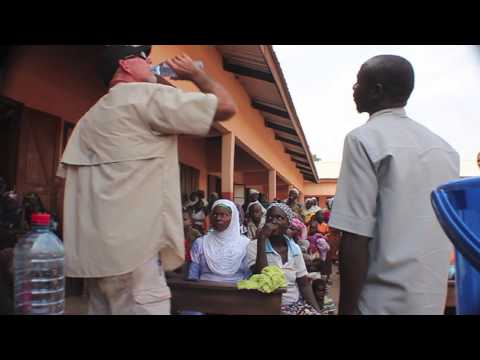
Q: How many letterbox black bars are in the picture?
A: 2